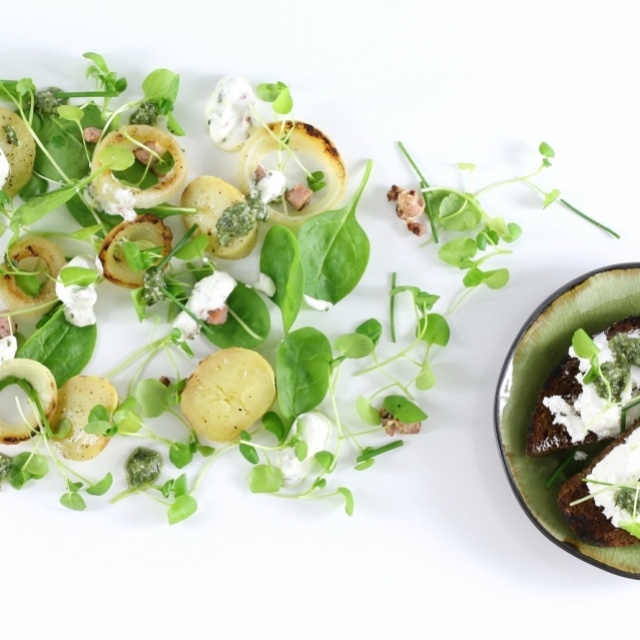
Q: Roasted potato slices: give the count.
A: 4